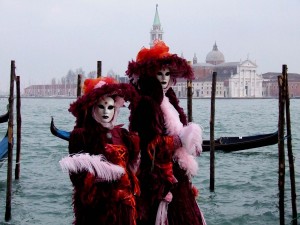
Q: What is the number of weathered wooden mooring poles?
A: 8